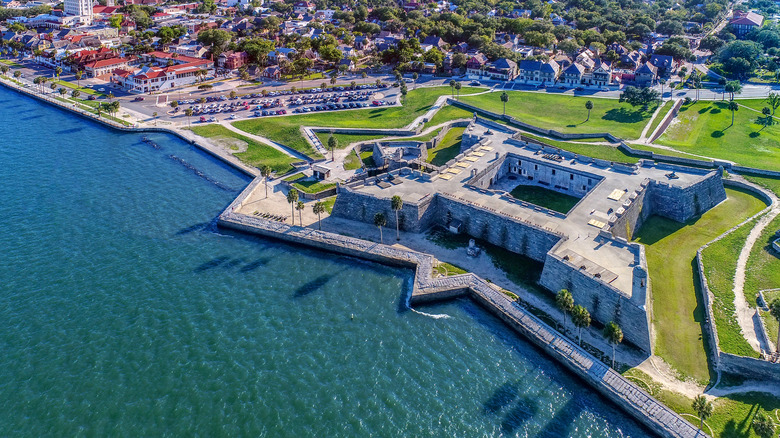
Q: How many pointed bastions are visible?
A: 4